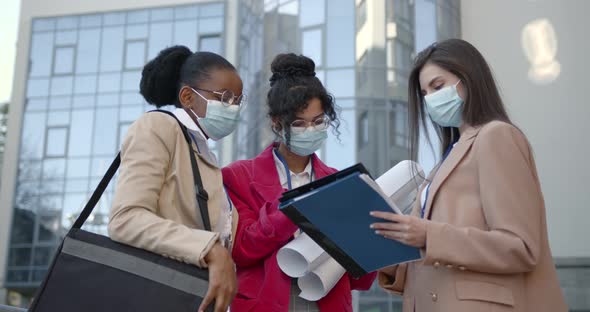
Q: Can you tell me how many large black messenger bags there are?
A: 1